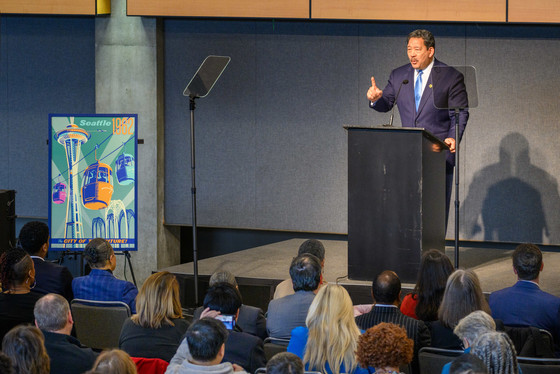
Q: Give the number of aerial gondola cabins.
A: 3